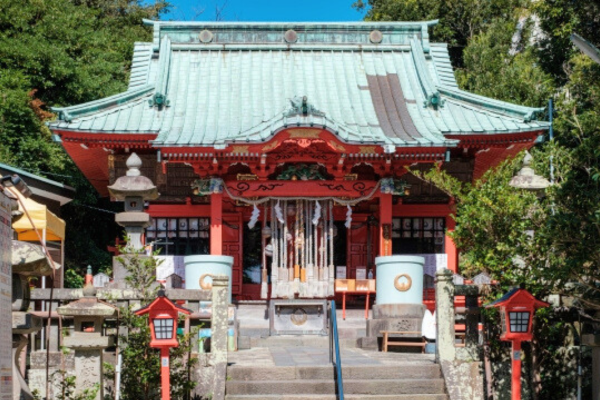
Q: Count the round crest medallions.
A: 6